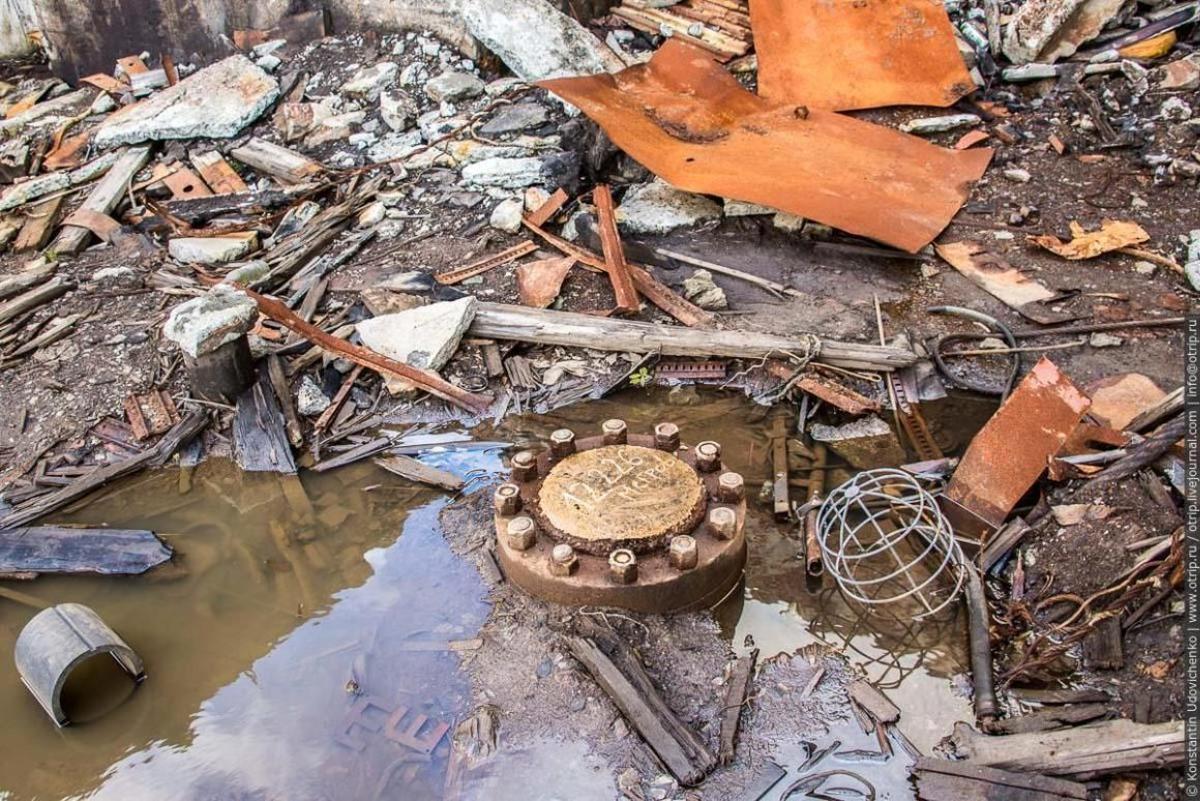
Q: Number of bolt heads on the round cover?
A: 12